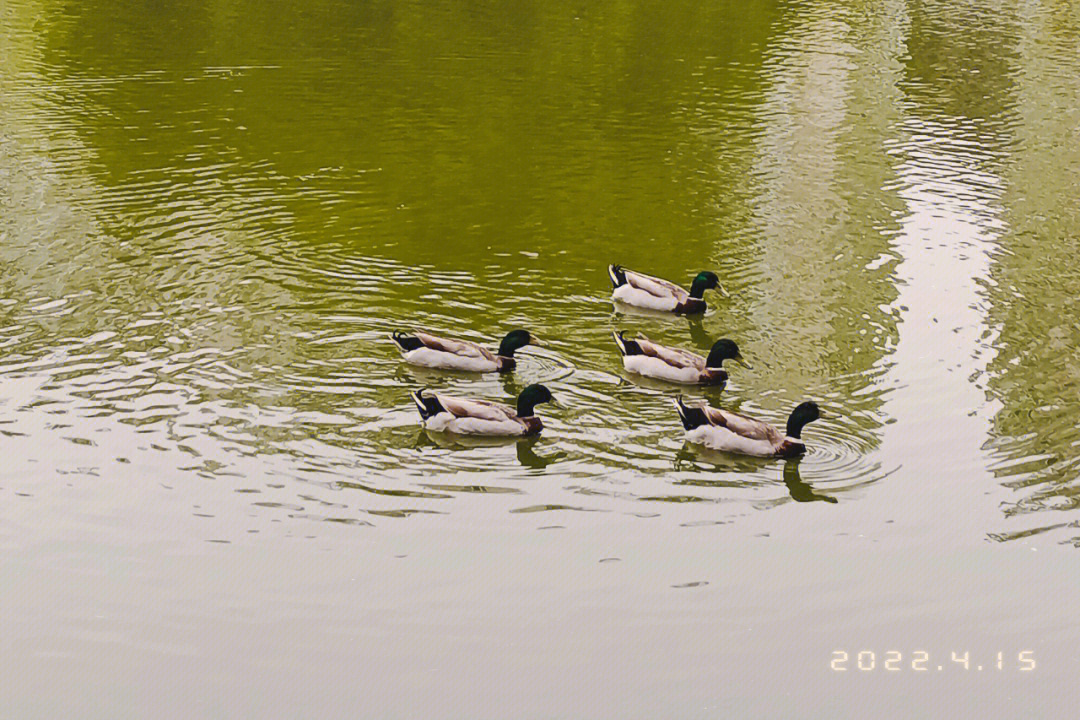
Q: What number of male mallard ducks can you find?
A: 5